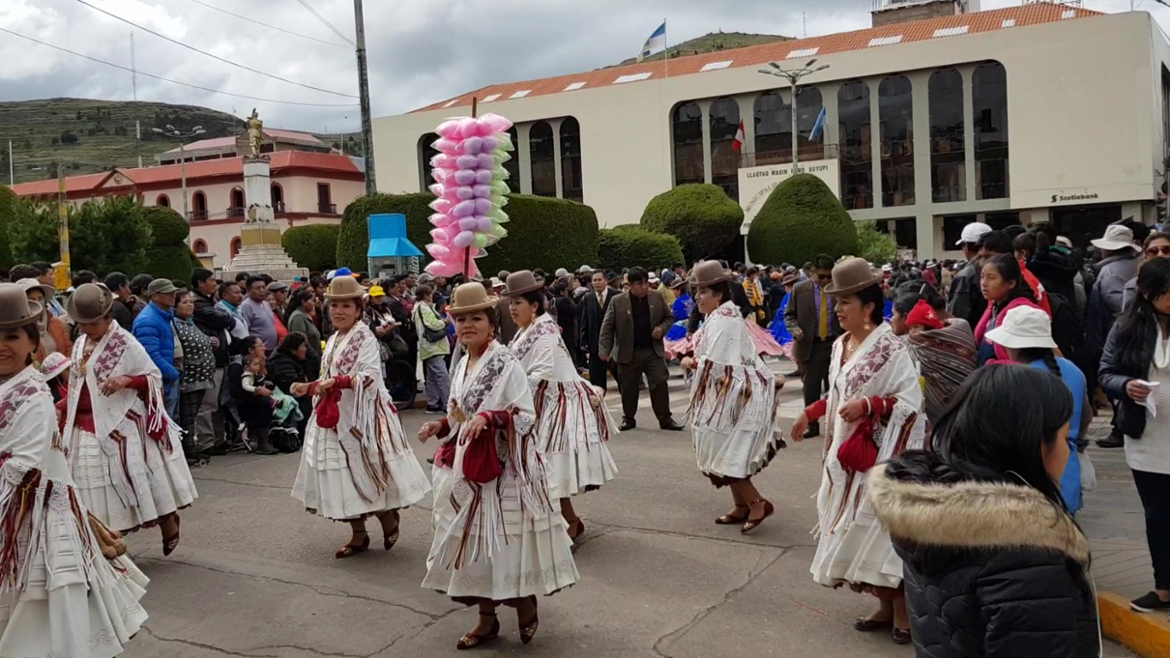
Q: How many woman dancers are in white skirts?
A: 7